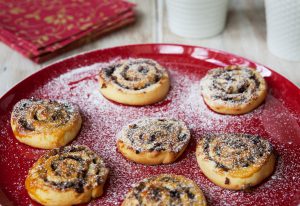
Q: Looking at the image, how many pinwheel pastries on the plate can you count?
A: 7